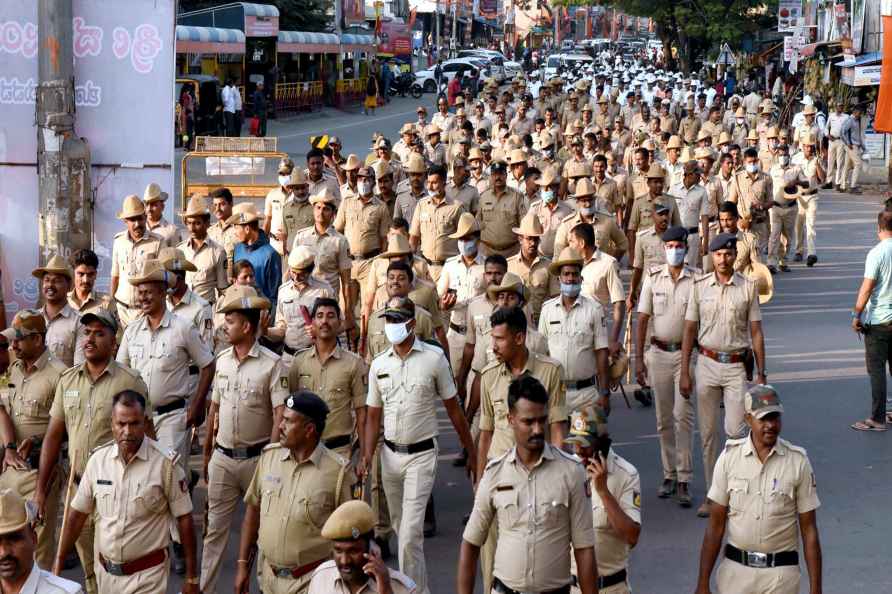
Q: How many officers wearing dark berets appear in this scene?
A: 3